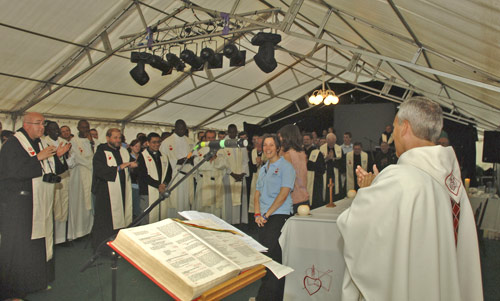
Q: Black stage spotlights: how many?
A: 7